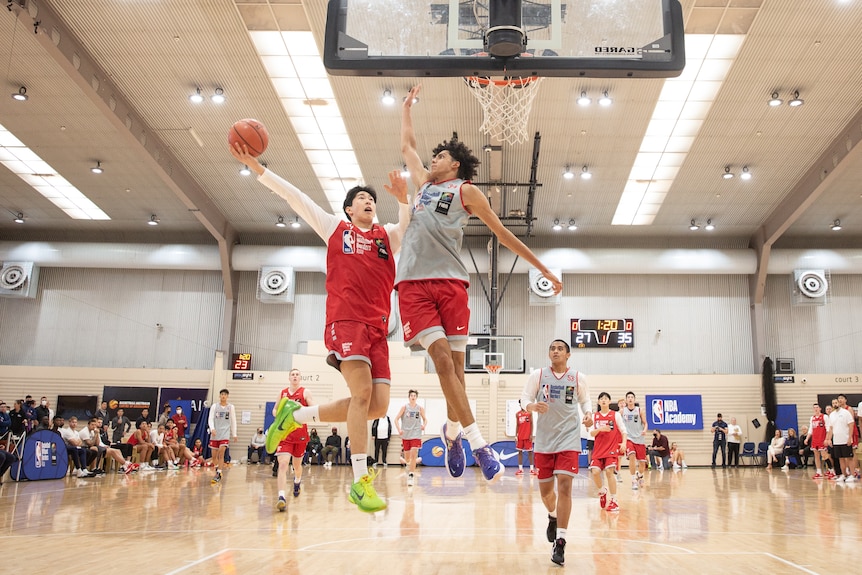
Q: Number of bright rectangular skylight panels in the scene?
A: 3